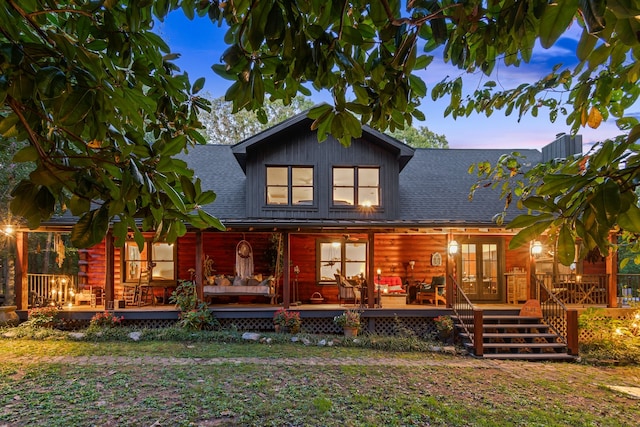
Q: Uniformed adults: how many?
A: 0